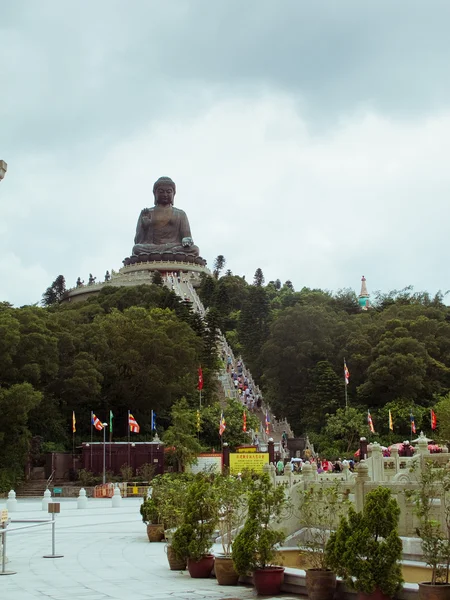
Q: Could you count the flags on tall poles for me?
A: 15